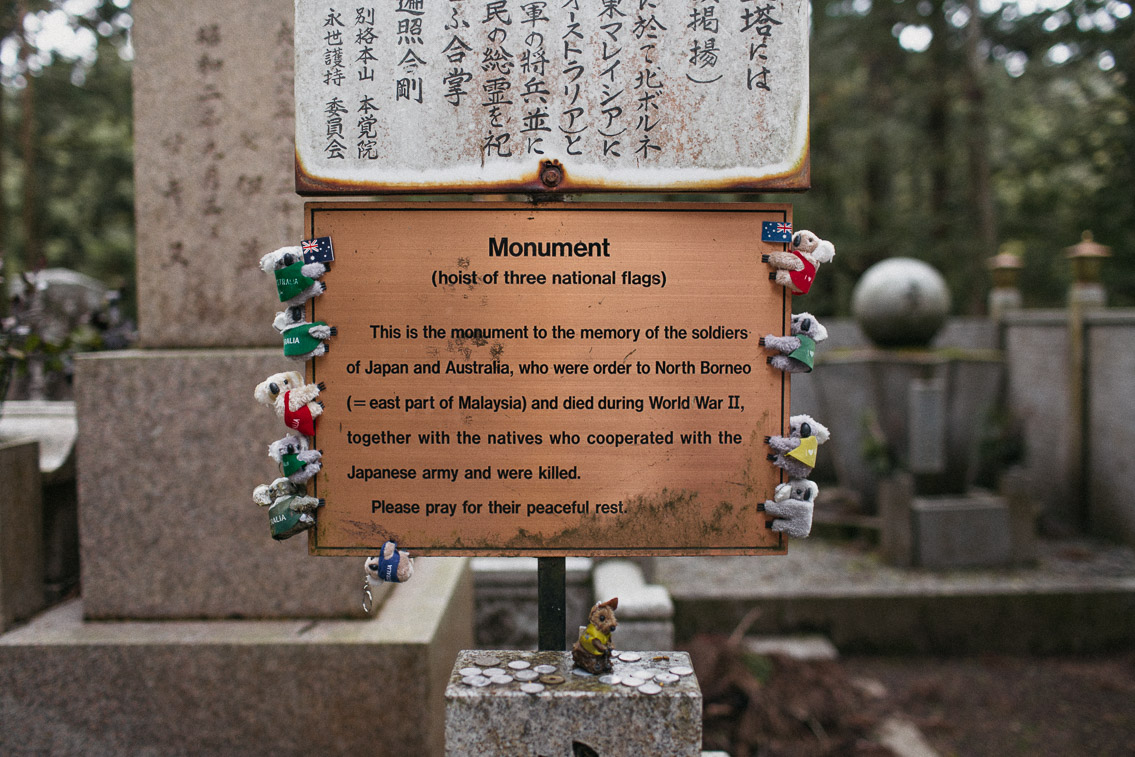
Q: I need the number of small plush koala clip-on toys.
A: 10